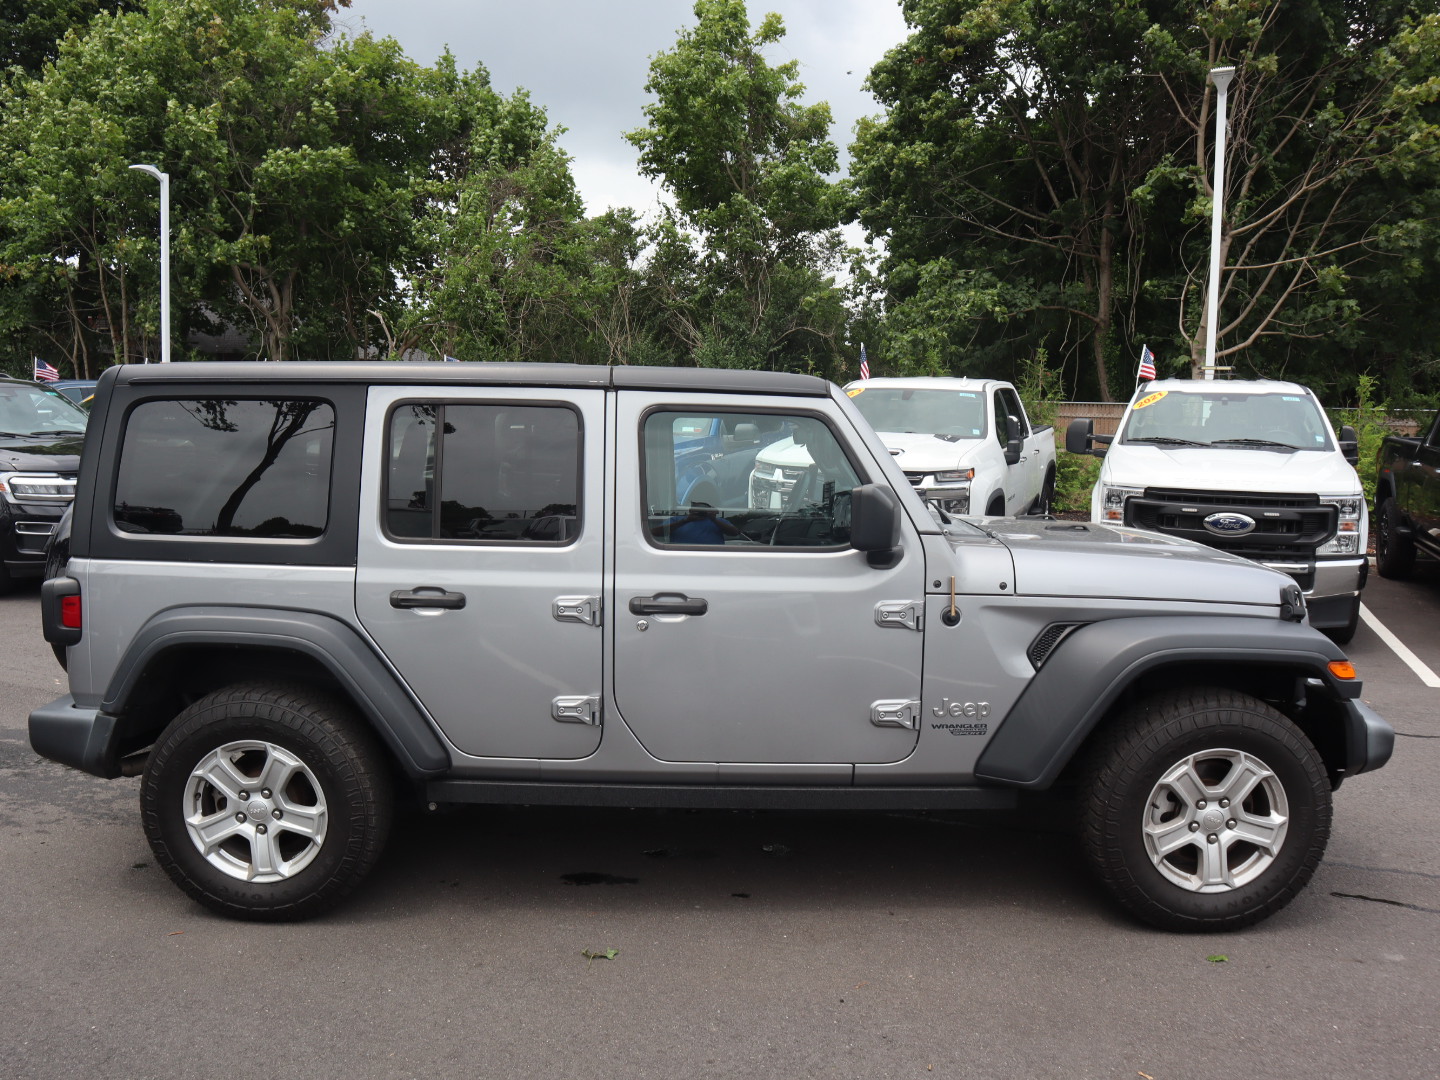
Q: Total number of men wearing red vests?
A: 0